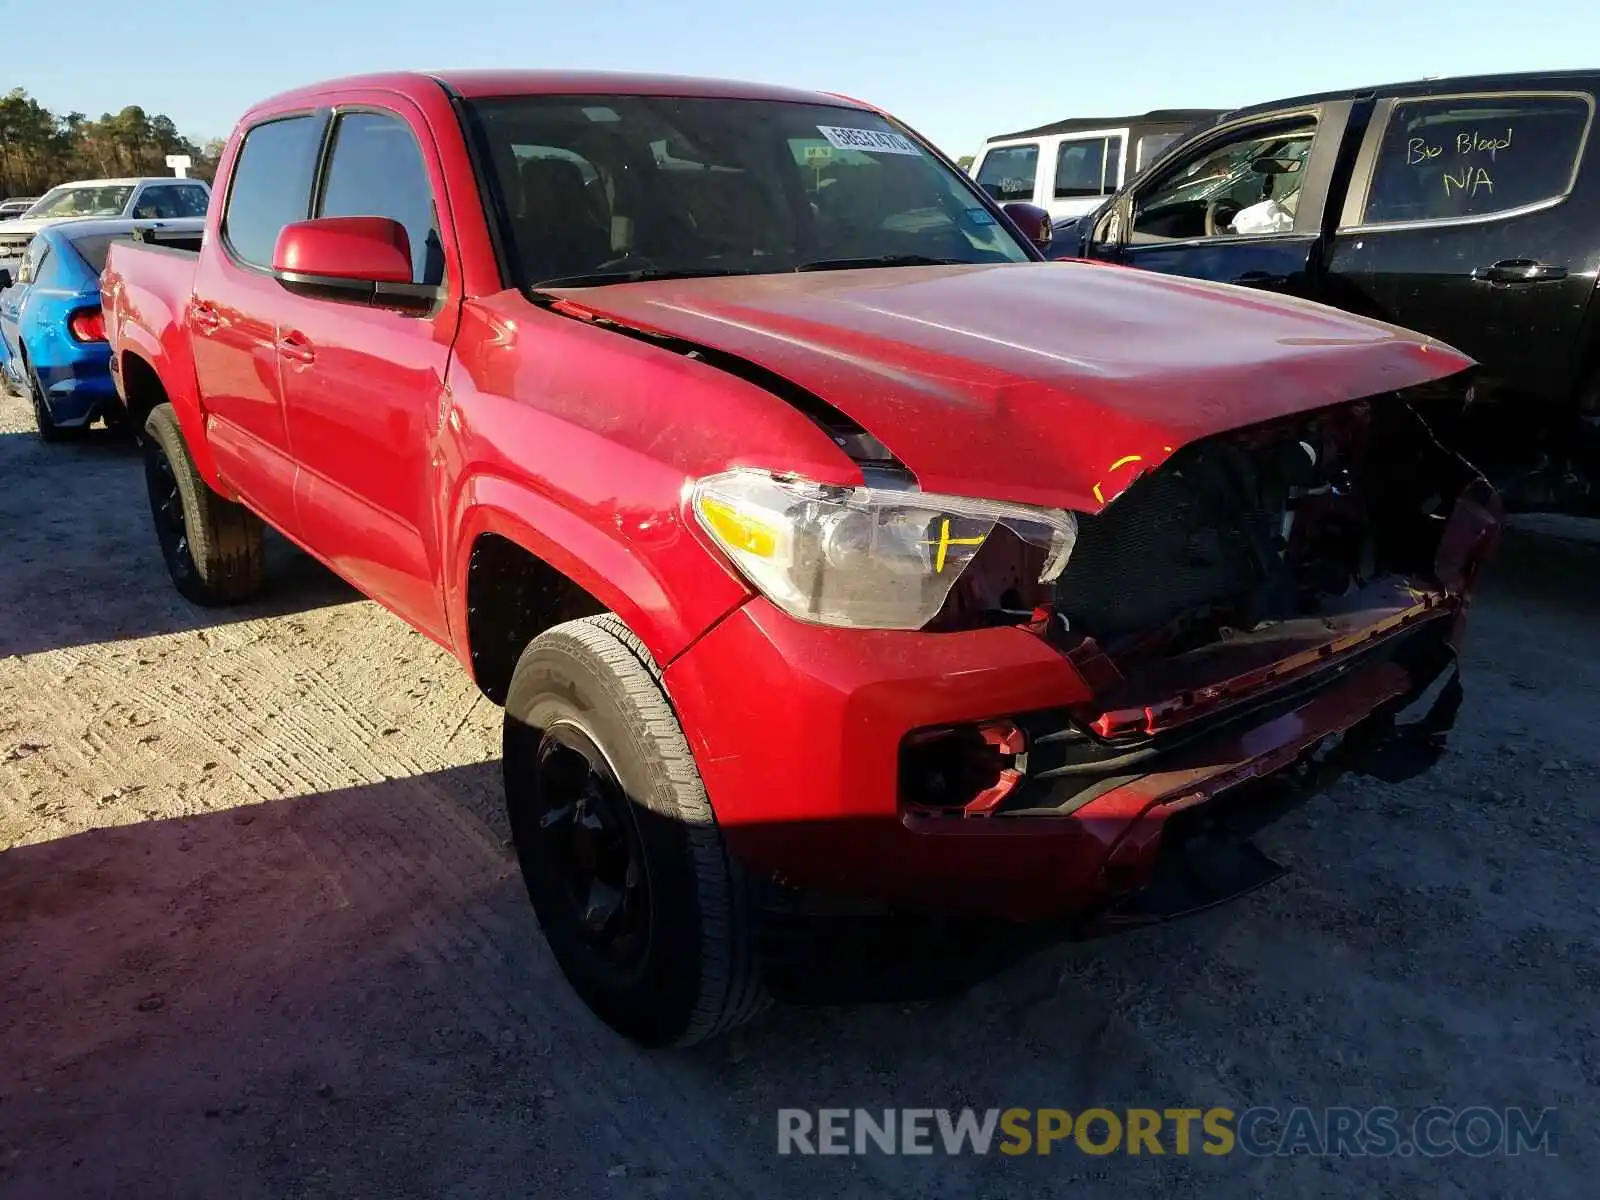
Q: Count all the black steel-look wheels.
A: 2